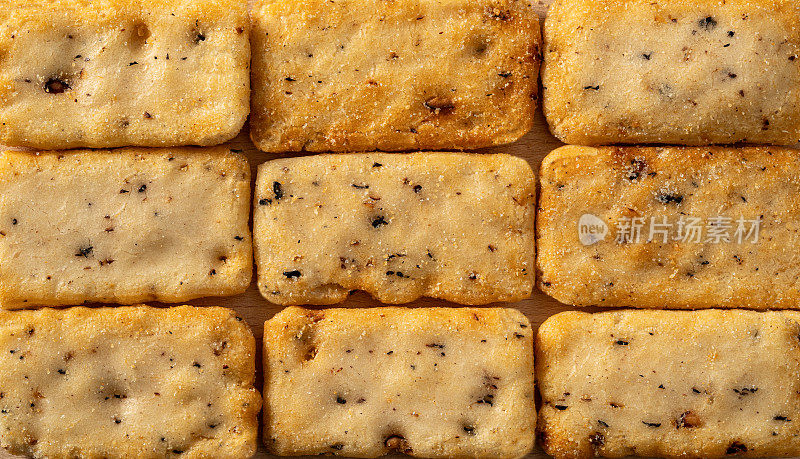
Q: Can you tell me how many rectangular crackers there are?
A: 9